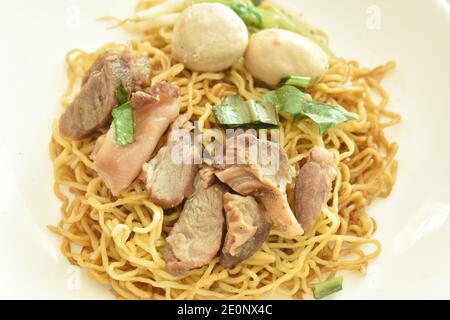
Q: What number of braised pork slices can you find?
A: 7